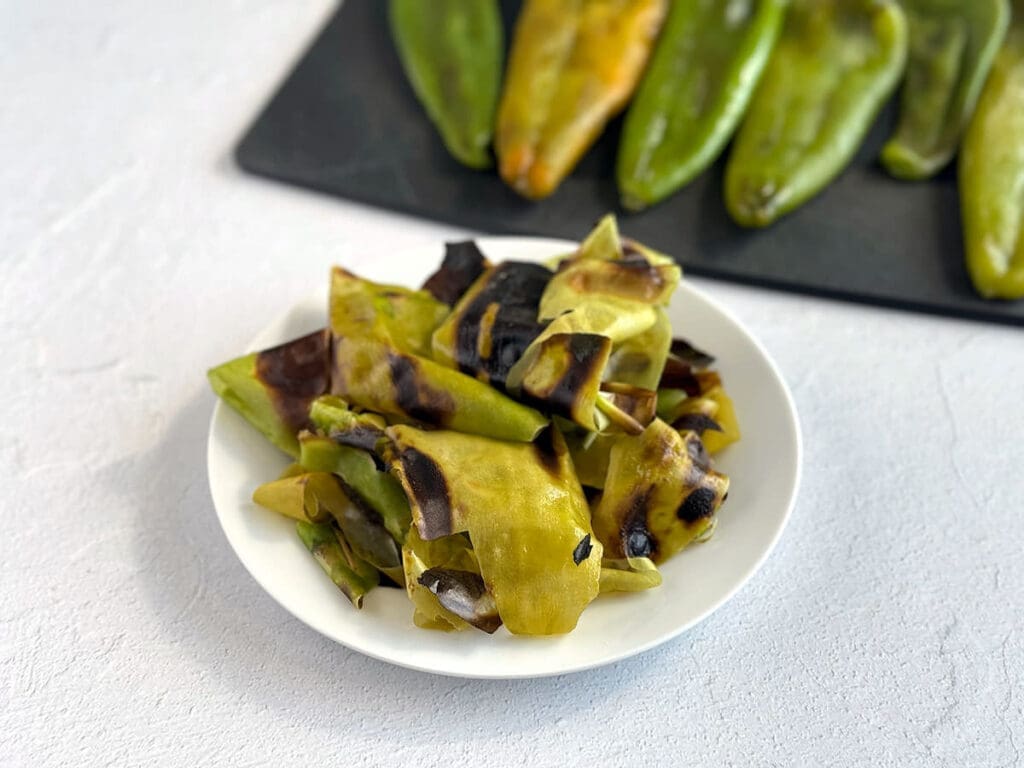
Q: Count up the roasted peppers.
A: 6